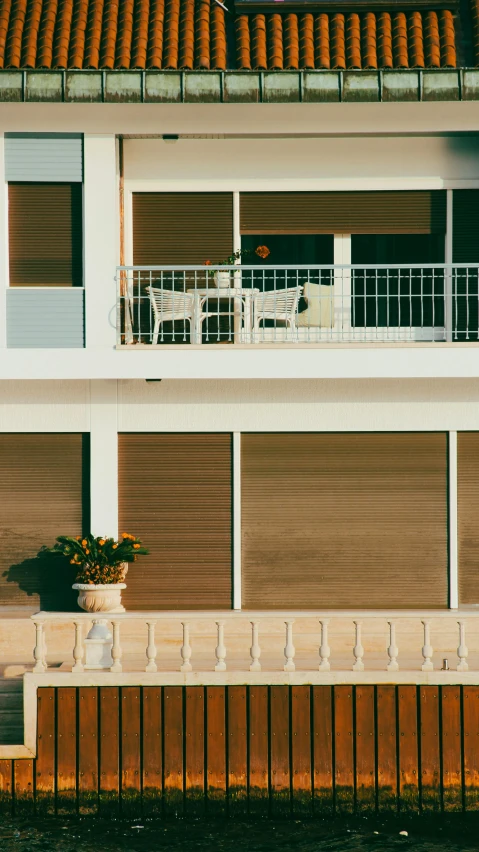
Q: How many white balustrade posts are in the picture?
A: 13